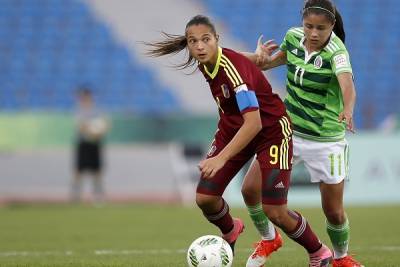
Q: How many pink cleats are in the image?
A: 2